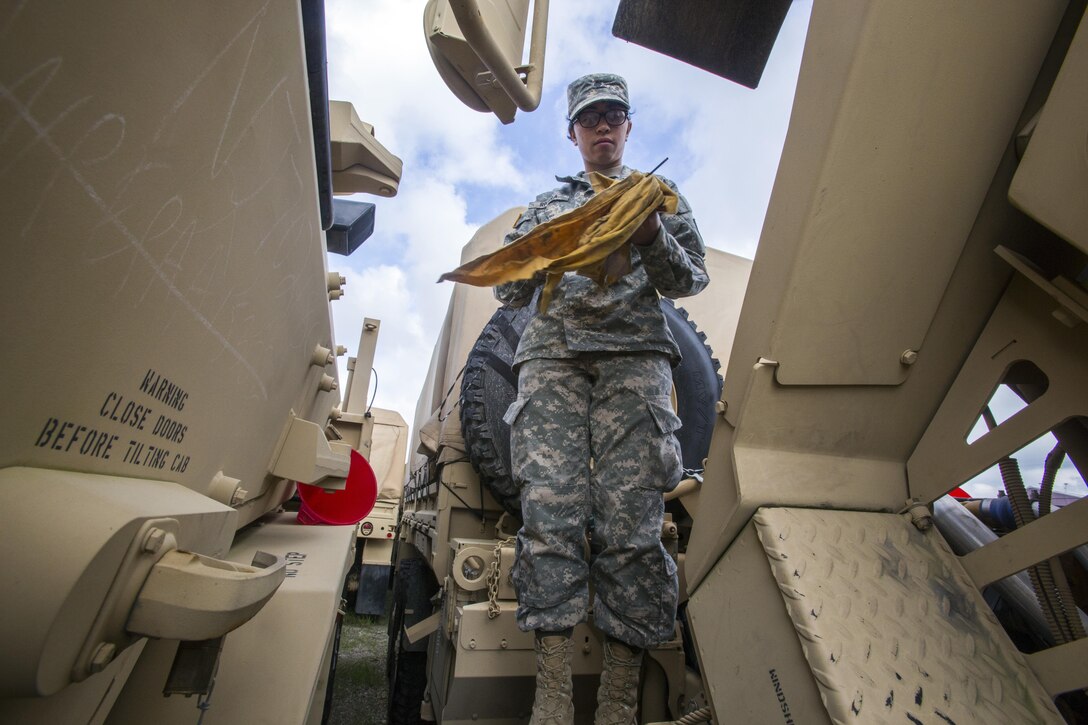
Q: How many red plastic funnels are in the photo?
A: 1